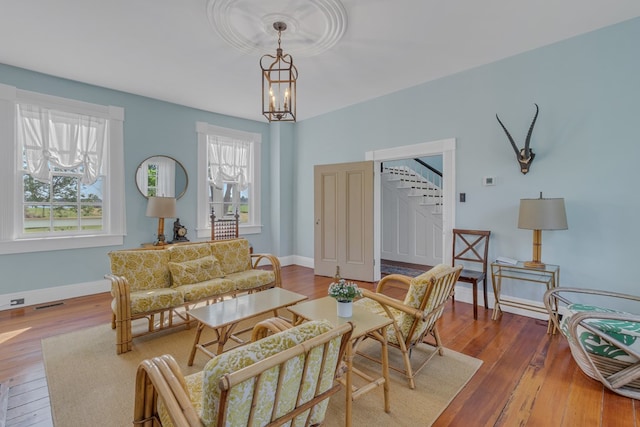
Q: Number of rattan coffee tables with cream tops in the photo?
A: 2